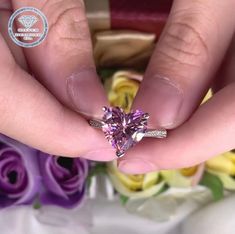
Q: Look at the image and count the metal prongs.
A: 3